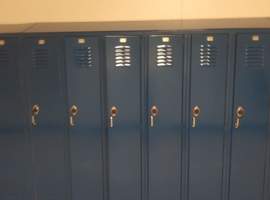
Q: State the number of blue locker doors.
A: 7